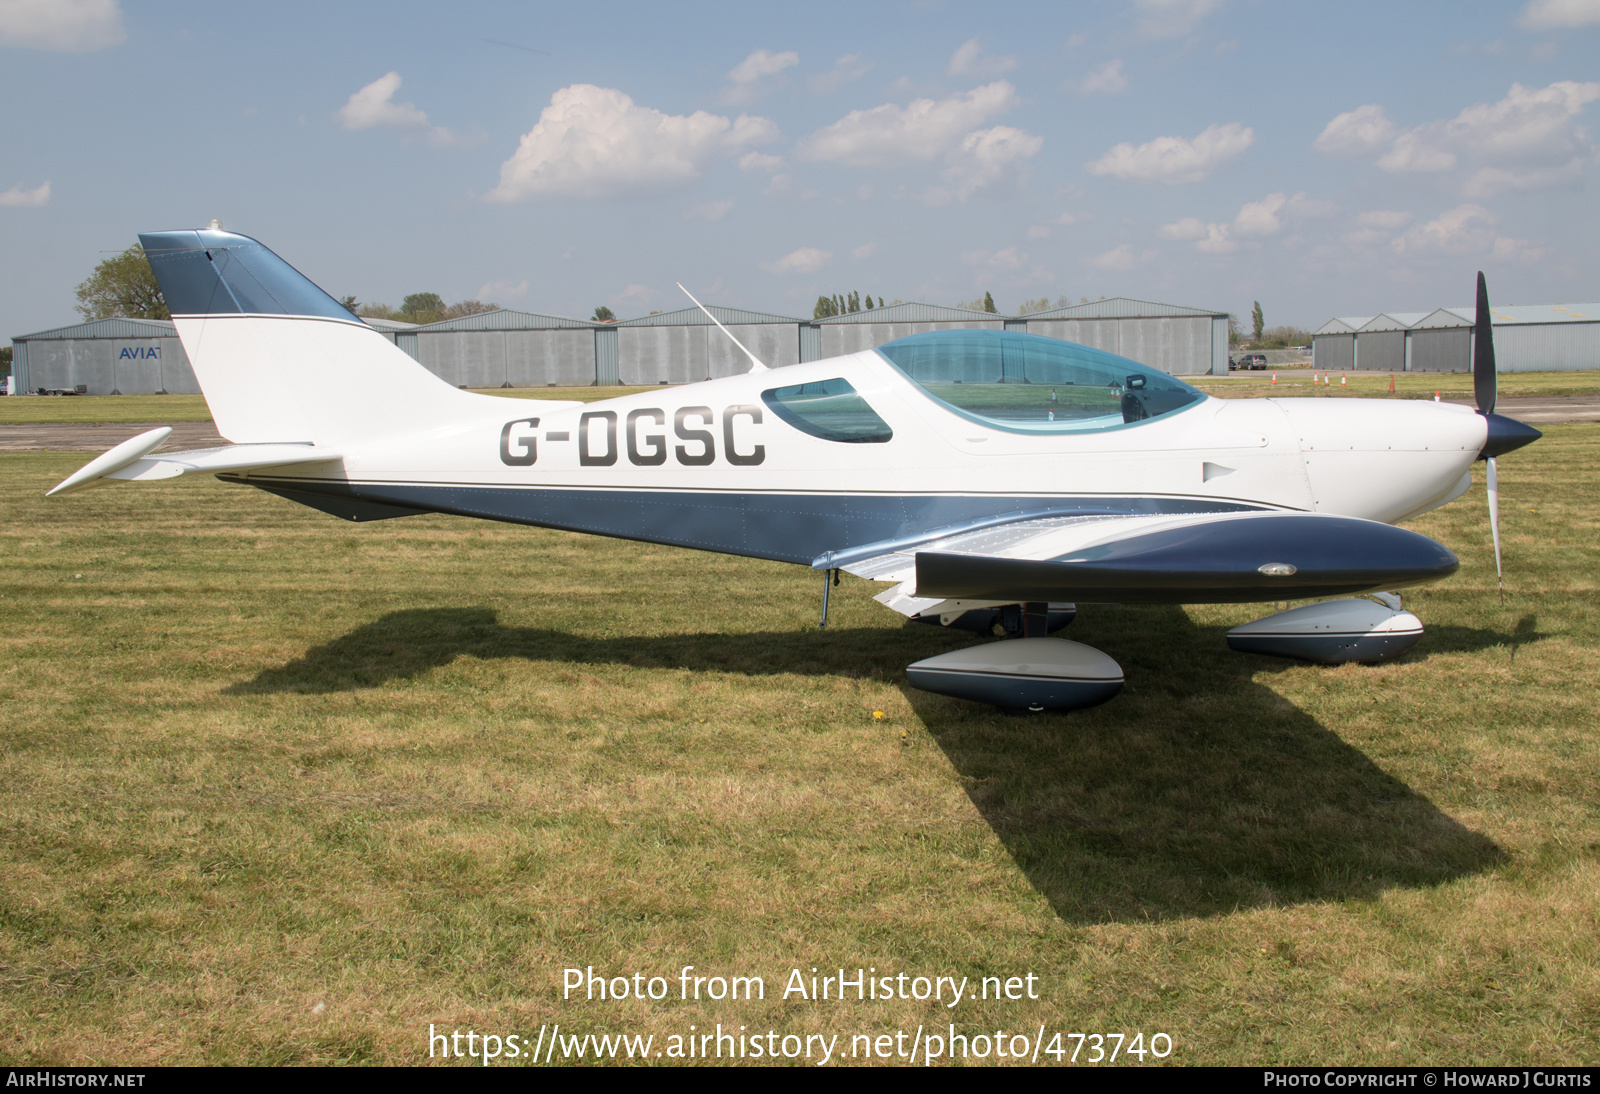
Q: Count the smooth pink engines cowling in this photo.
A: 0